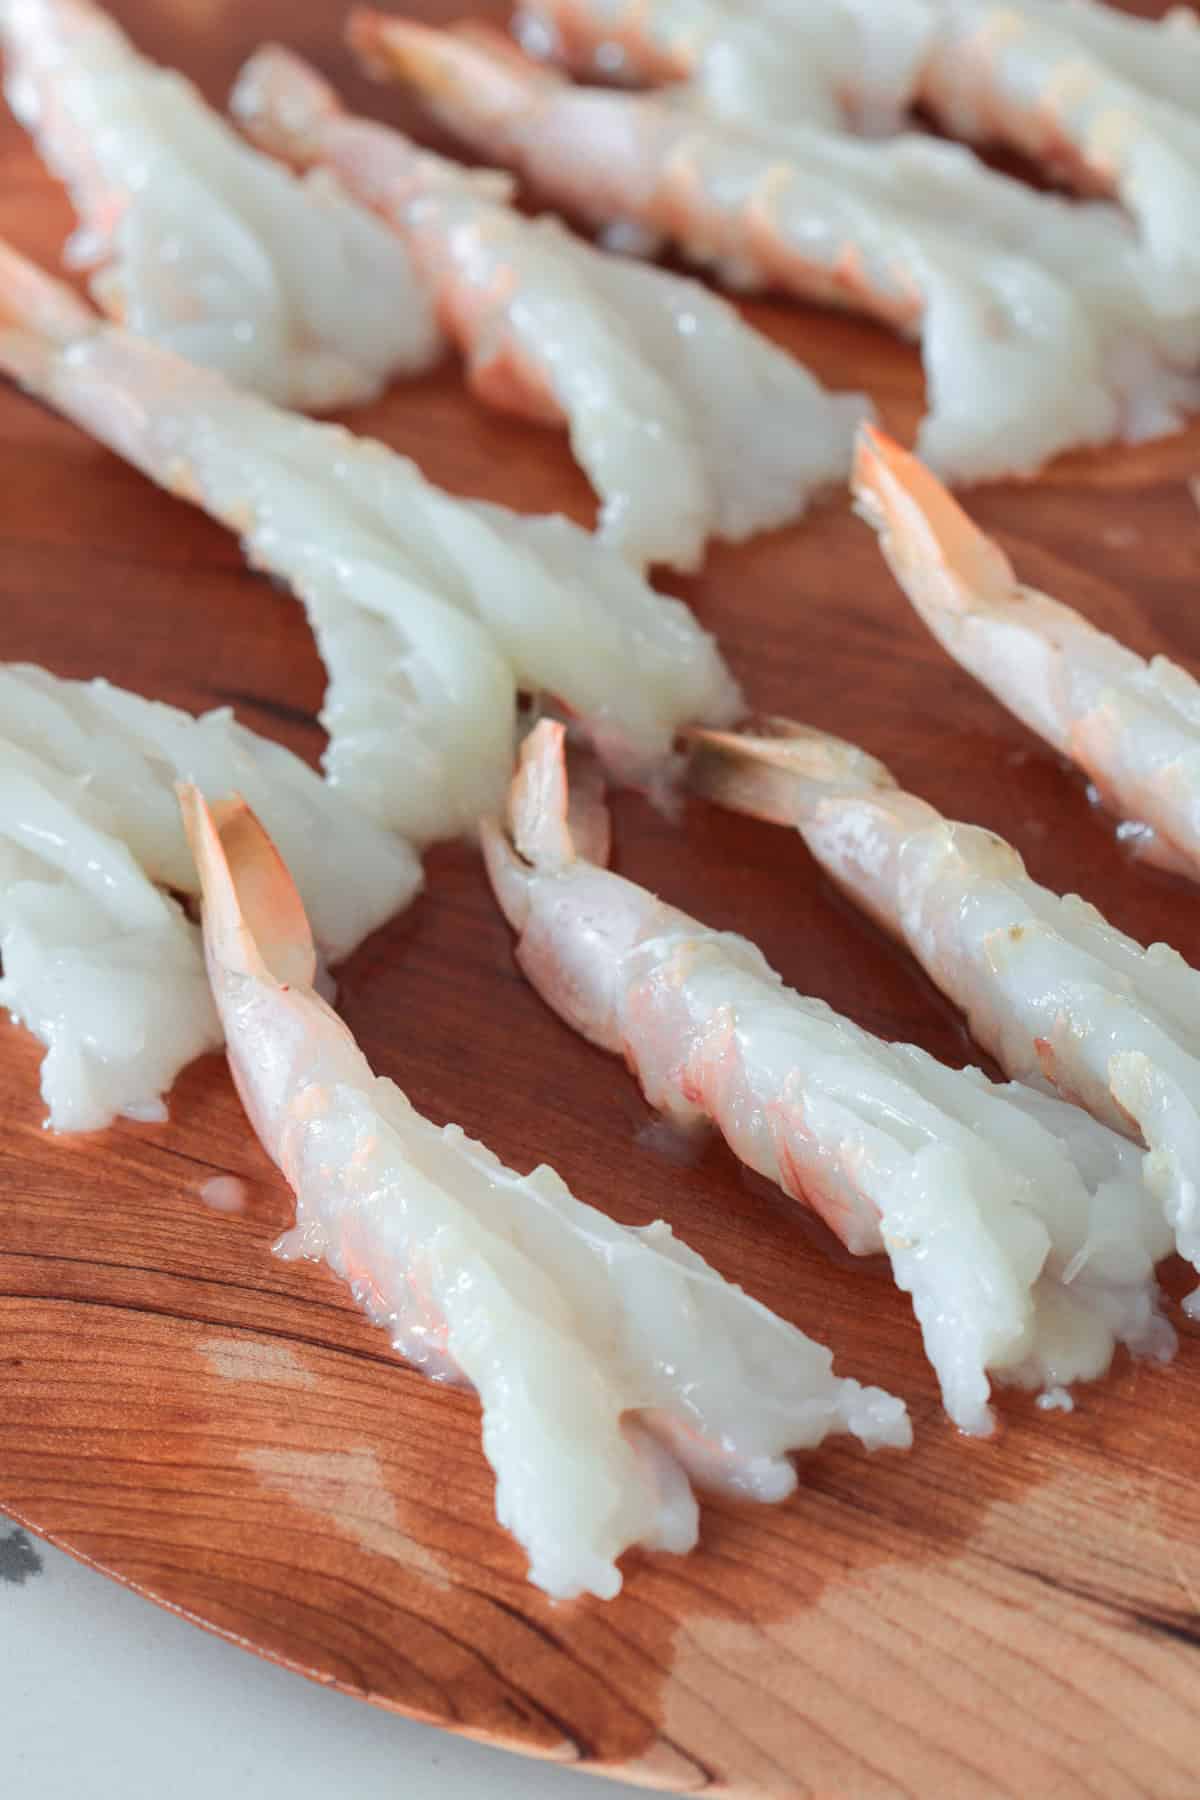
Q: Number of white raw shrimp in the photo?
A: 11